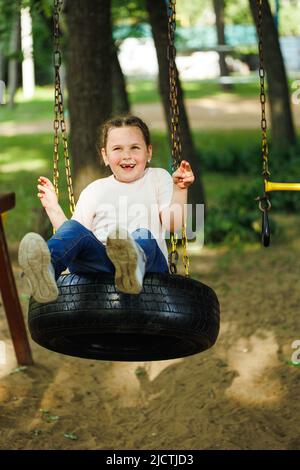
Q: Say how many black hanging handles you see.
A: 1